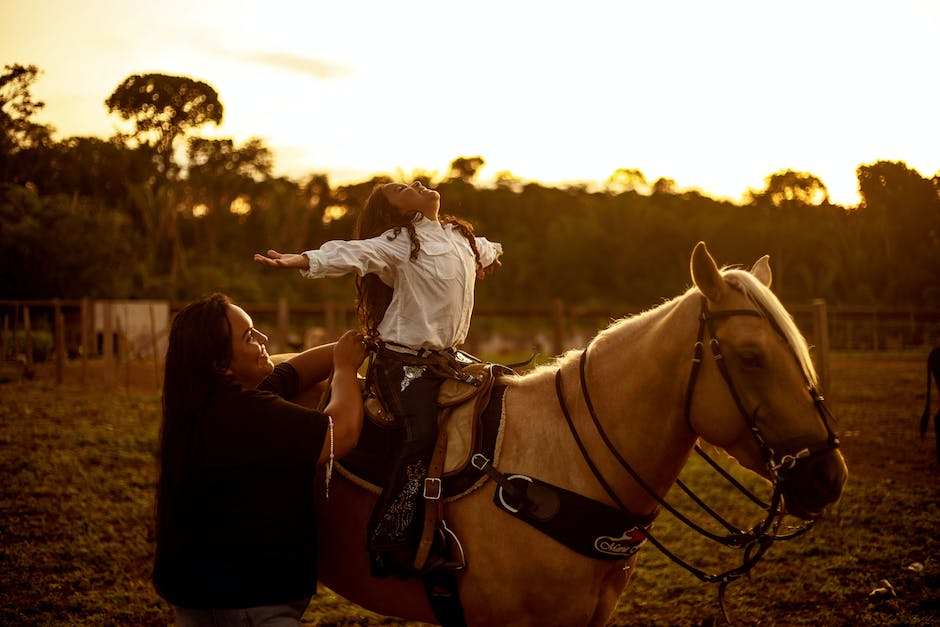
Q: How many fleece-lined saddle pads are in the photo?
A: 1